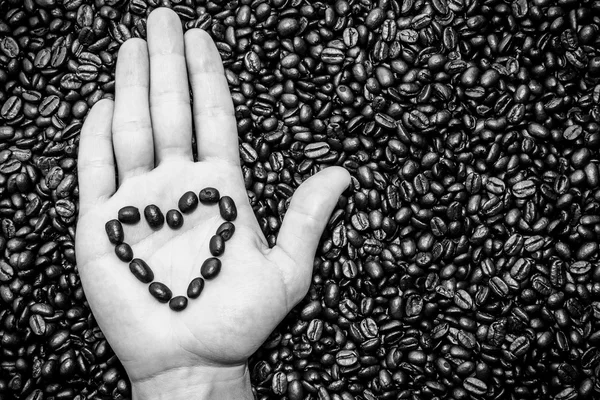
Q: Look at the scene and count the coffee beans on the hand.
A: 15